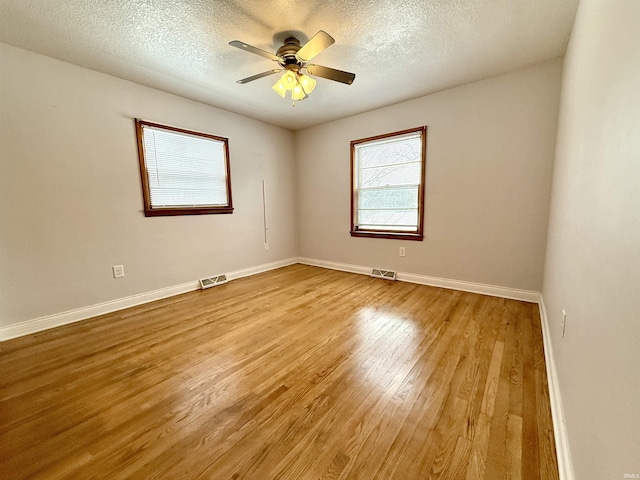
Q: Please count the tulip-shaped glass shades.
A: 4